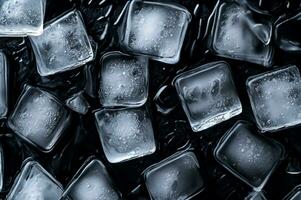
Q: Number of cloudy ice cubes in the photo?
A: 13